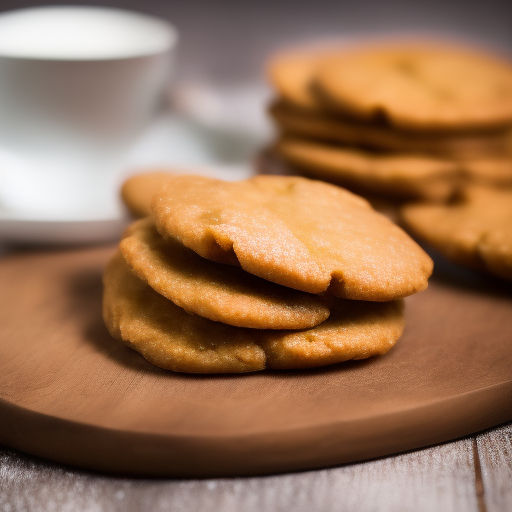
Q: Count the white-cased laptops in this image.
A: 0